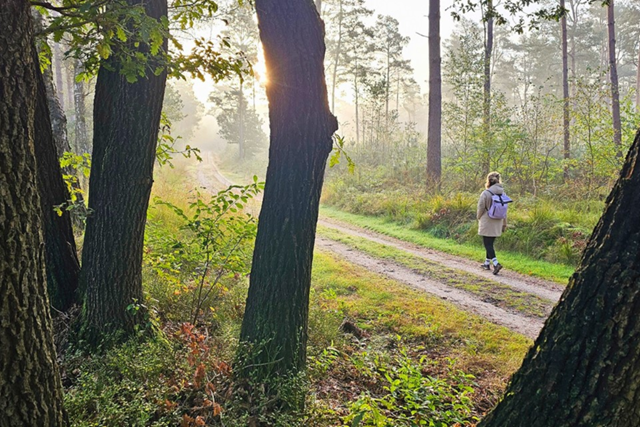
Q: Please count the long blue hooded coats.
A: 0